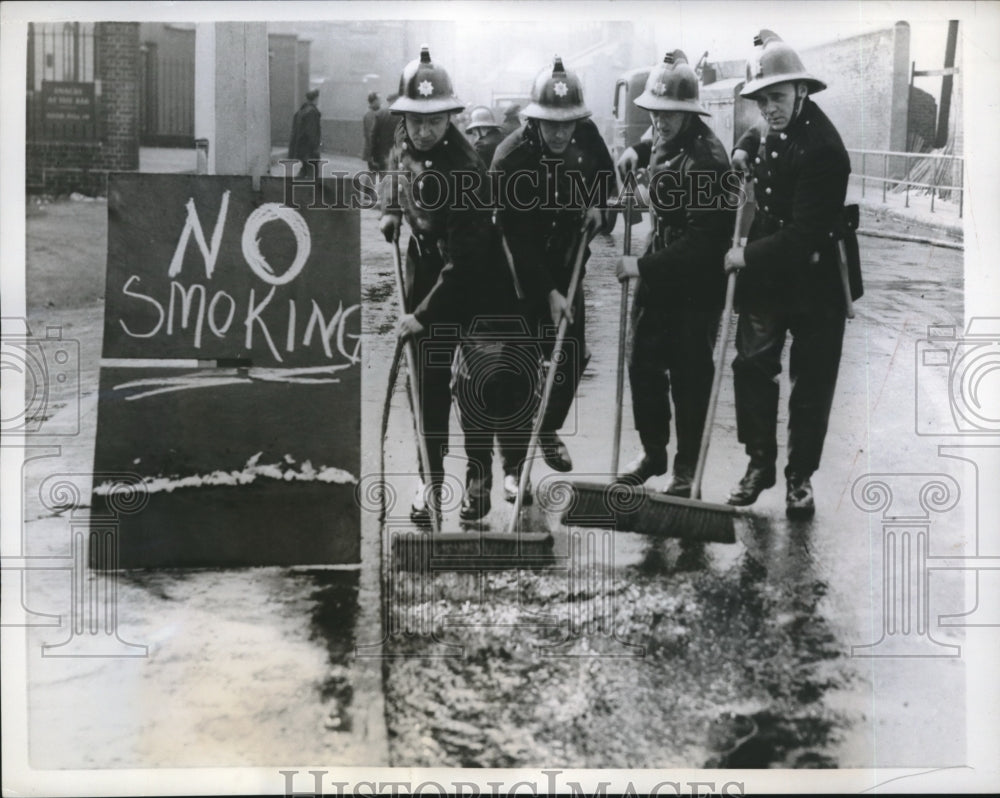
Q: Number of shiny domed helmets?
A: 5